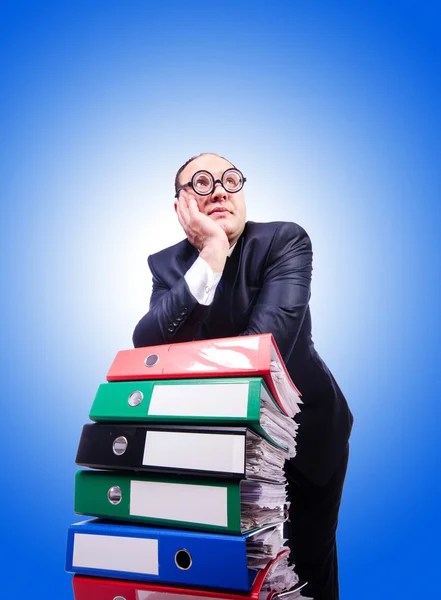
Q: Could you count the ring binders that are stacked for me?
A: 6